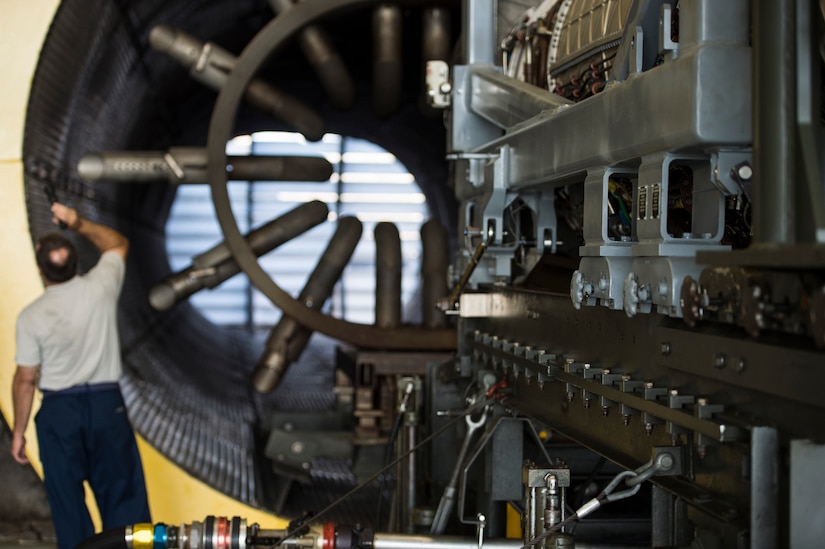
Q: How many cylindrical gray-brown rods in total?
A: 9